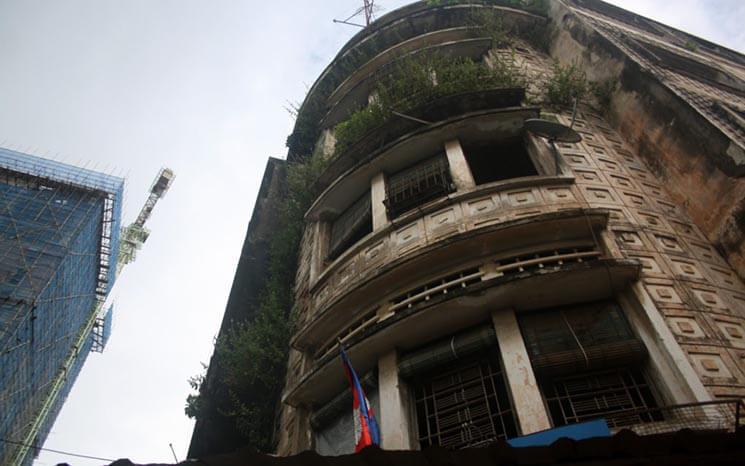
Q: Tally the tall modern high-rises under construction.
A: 1